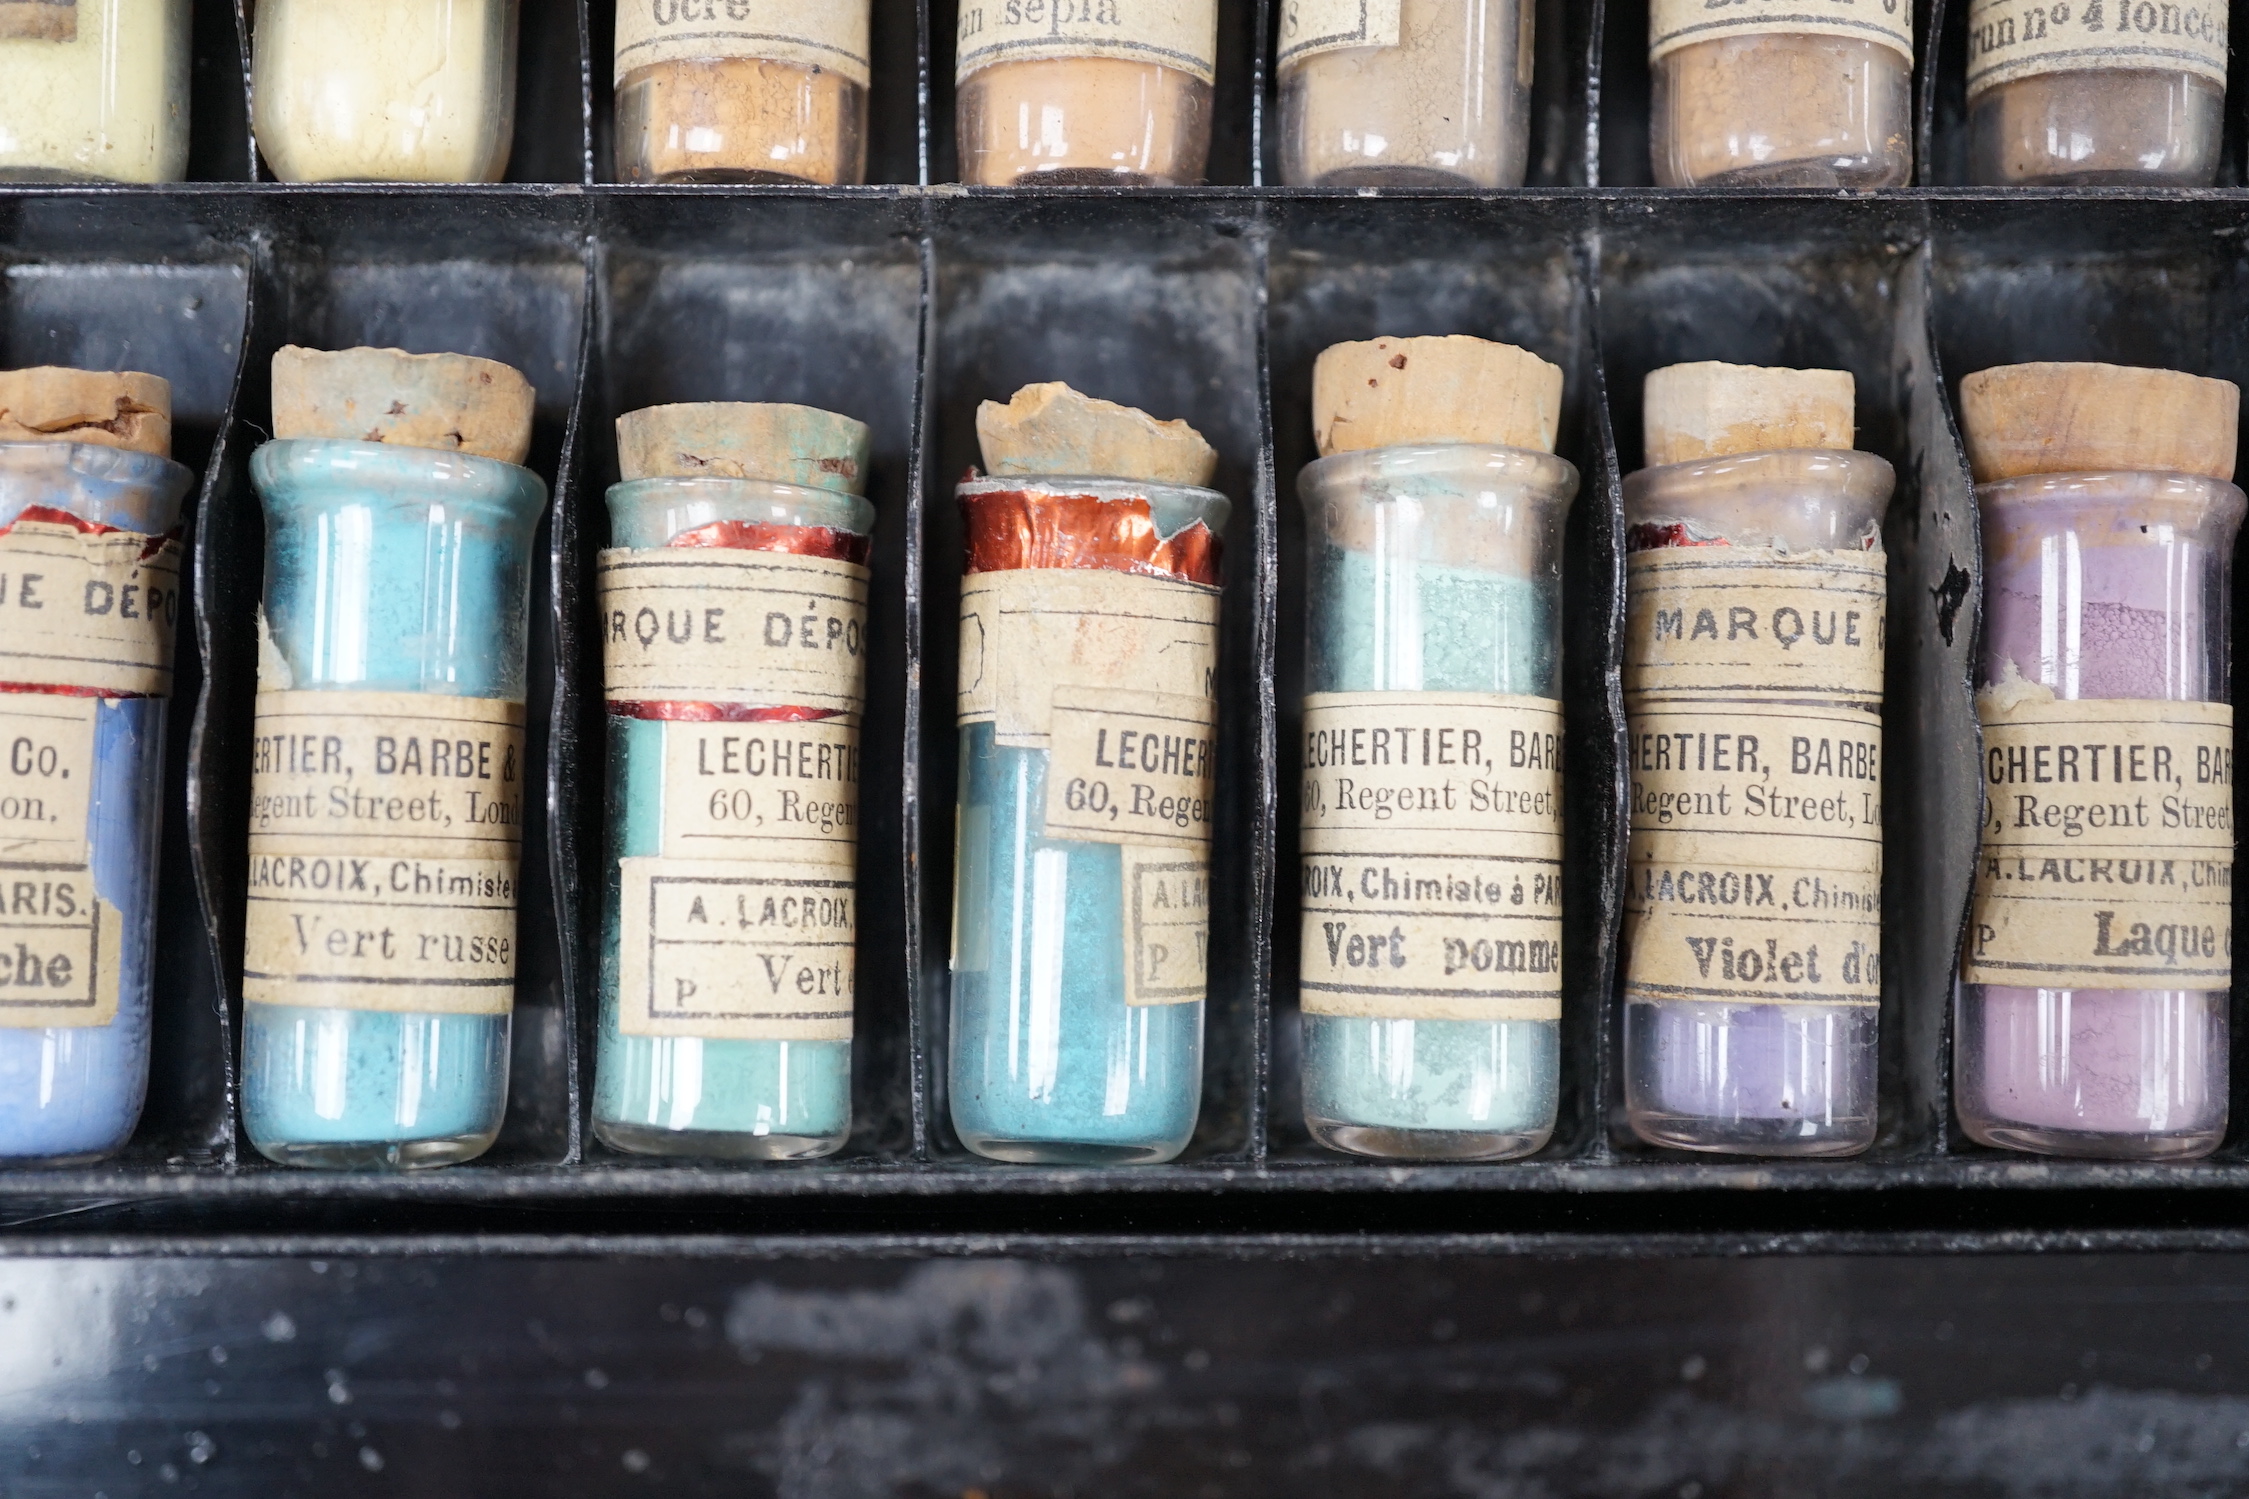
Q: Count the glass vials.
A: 14